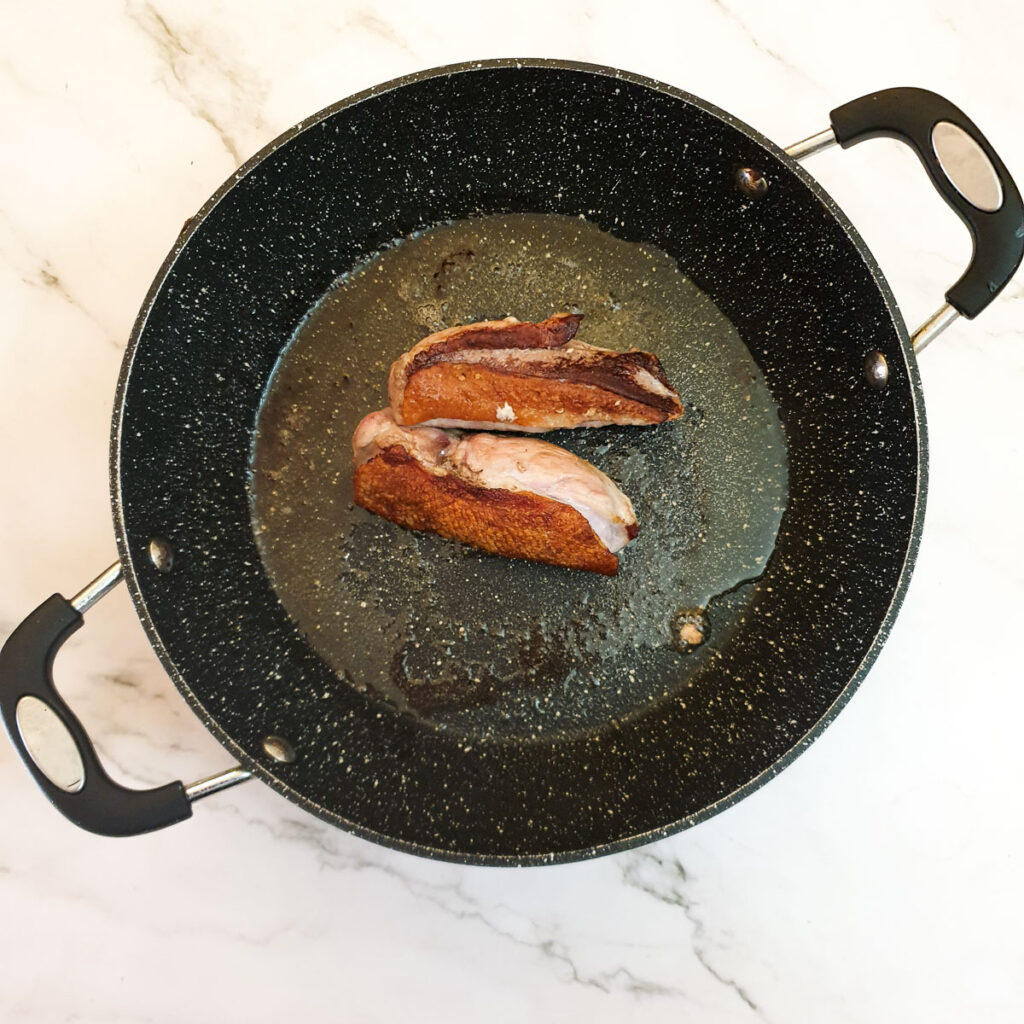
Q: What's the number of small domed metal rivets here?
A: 4